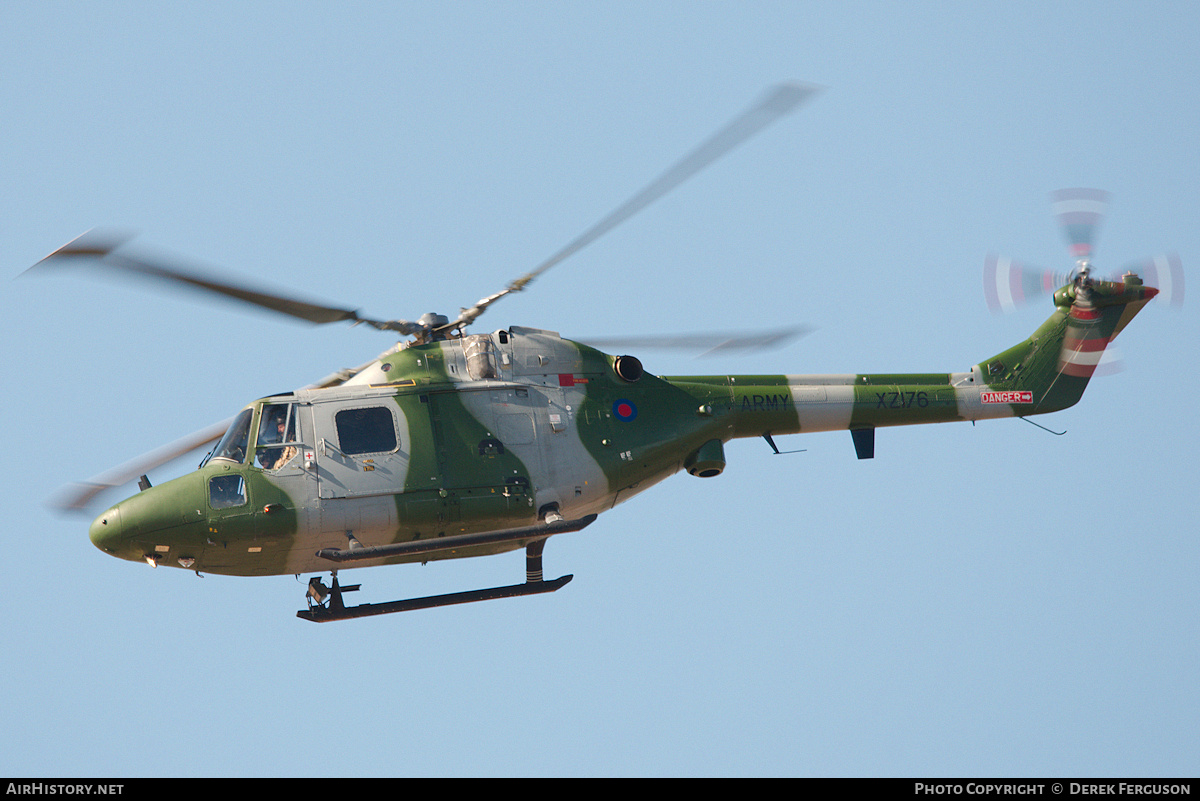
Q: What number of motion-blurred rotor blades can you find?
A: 8